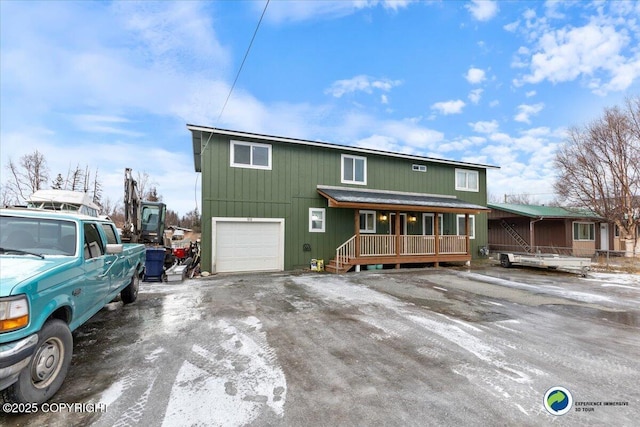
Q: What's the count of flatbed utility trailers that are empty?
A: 1